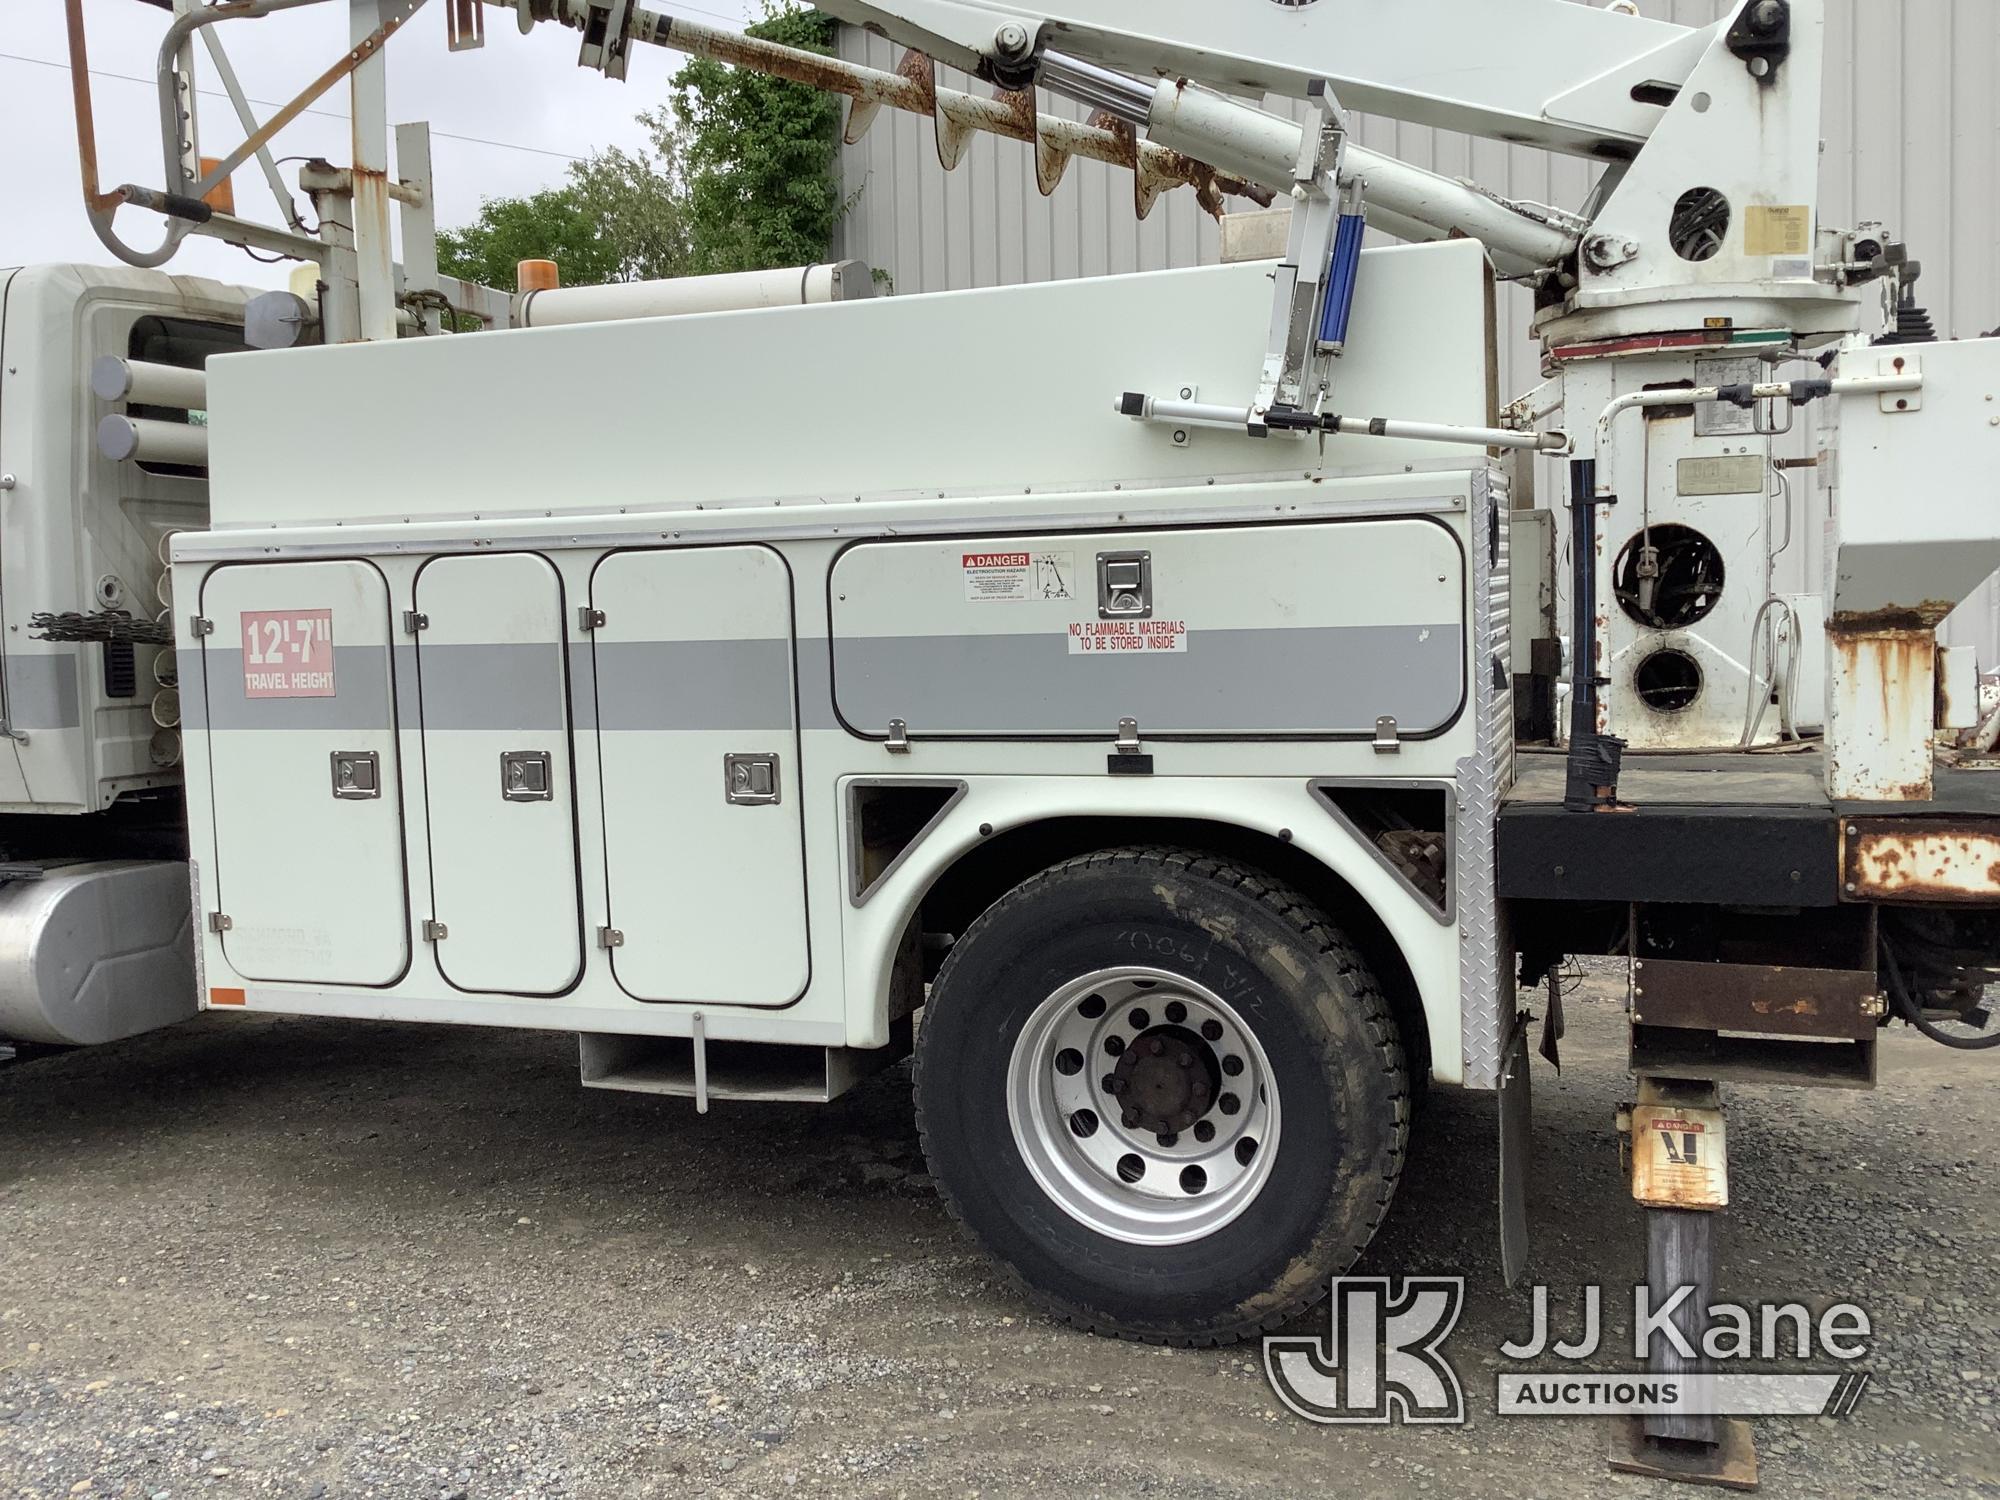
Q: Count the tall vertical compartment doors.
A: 3